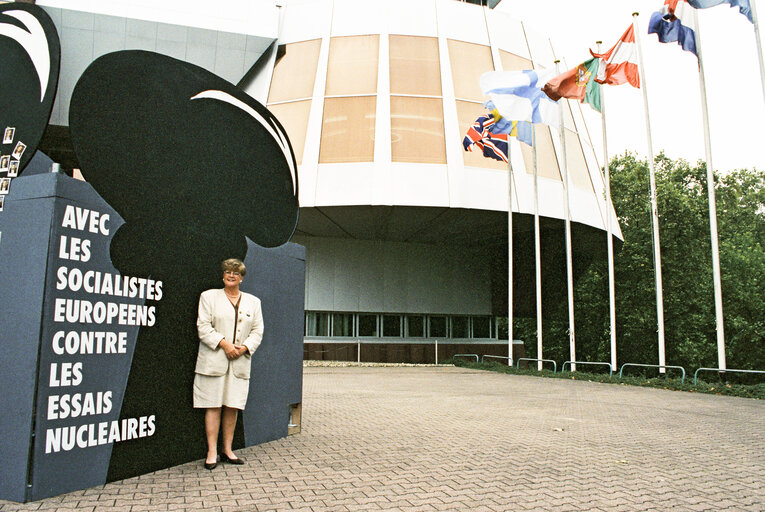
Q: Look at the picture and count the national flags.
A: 7